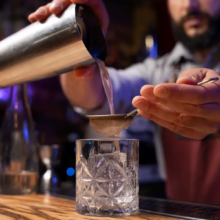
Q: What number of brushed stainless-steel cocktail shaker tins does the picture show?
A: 1